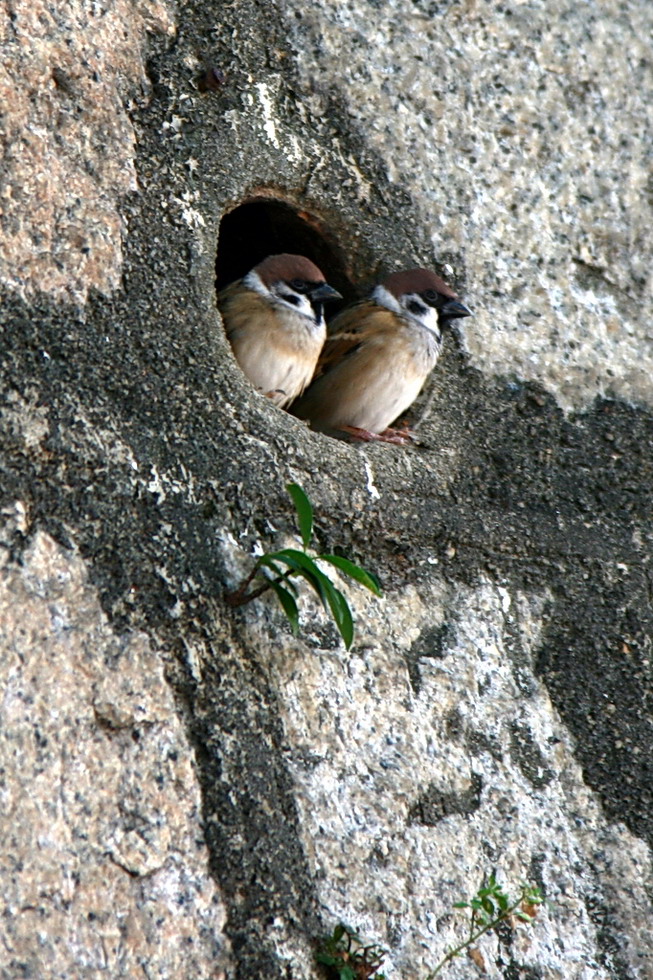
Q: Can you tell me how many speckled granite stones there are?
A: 4